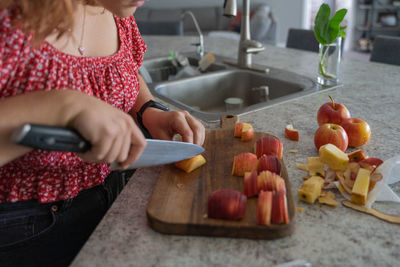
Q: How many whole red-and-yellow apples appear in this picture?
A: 3